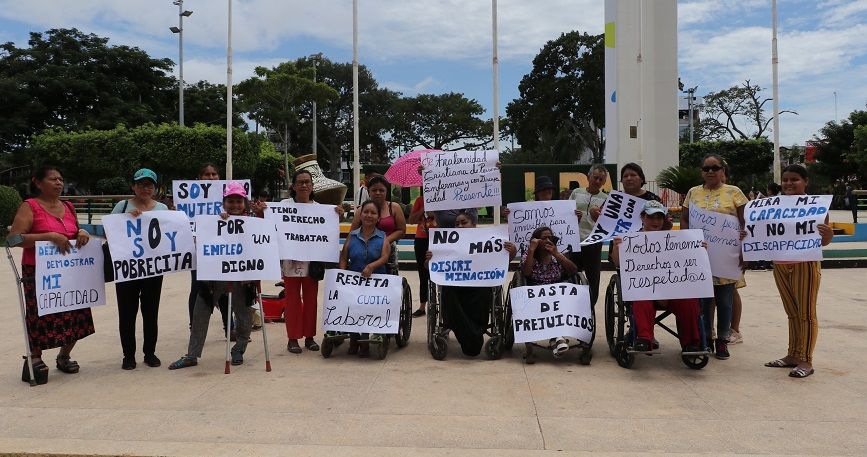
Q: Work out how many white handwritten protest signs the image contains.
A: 14